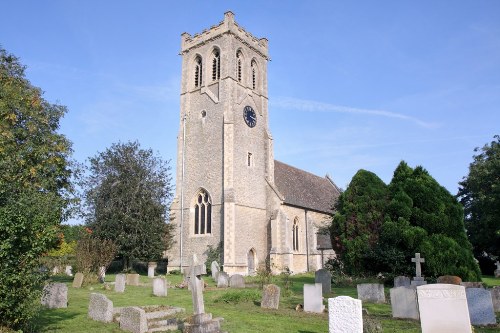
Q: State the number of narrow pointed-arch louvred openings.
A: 4